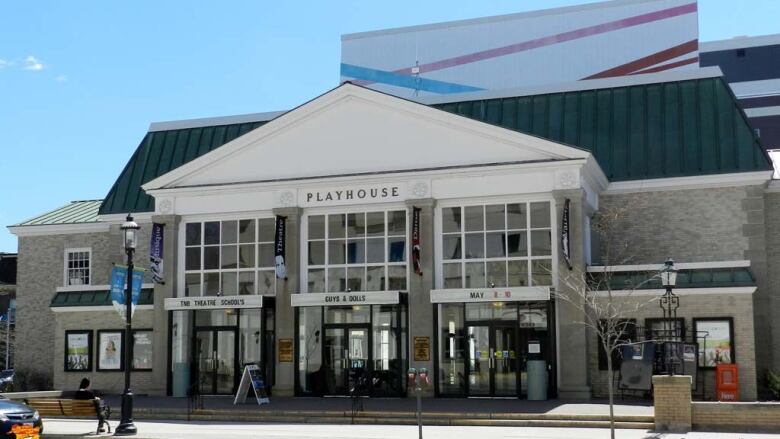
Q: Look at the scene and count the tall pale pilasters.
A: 4